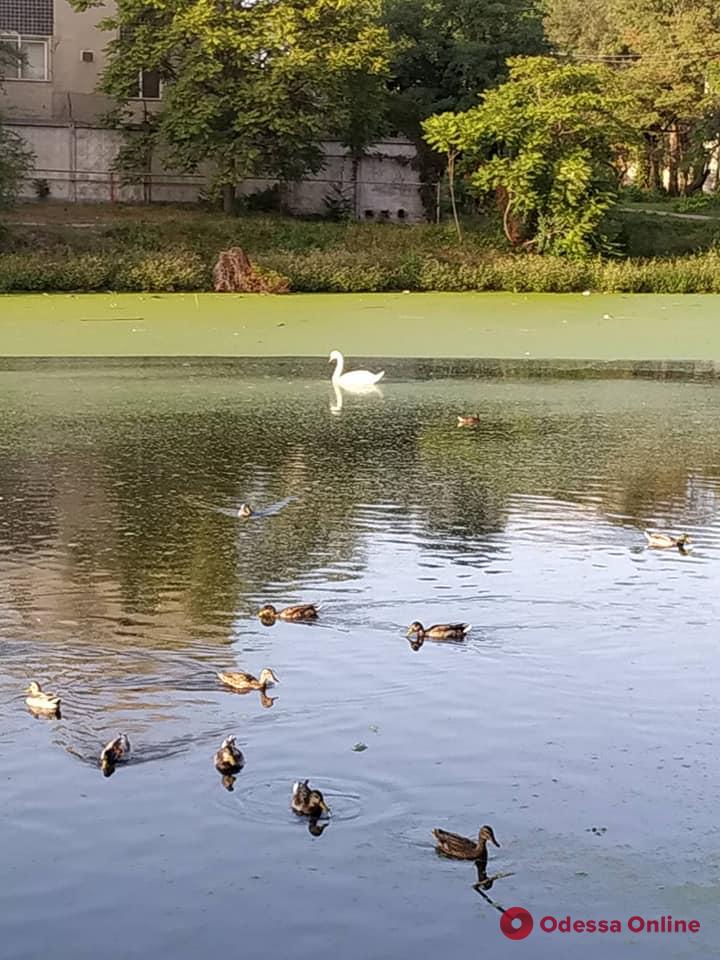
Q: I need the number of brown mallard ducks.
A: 11